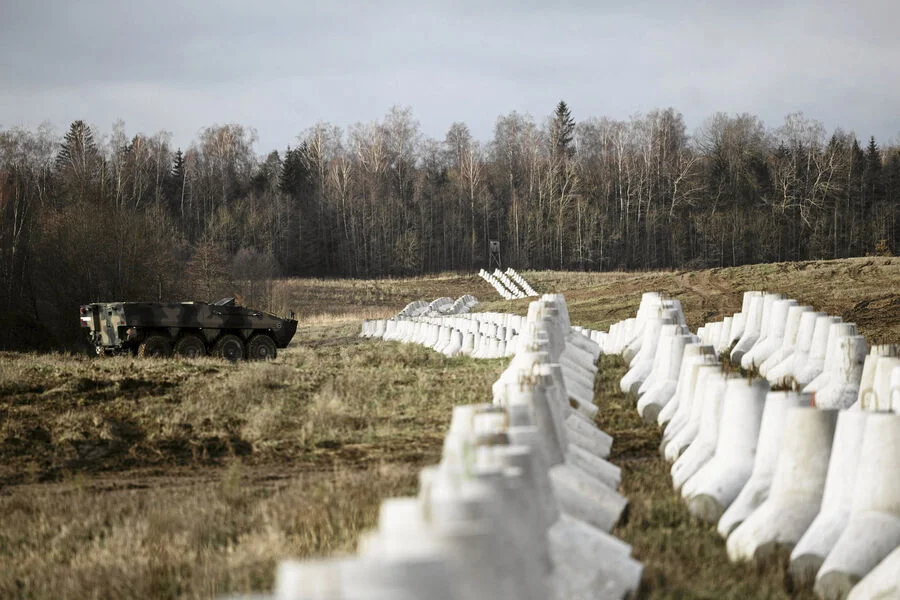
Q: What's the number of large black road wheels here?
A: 4